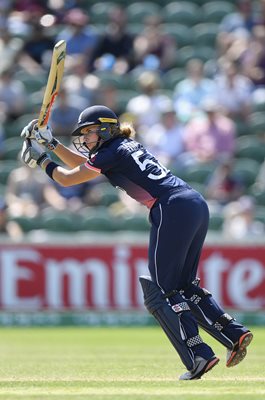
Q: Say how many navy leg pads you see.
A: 2